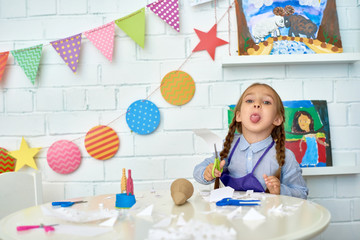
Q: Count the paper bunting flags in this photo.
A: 6